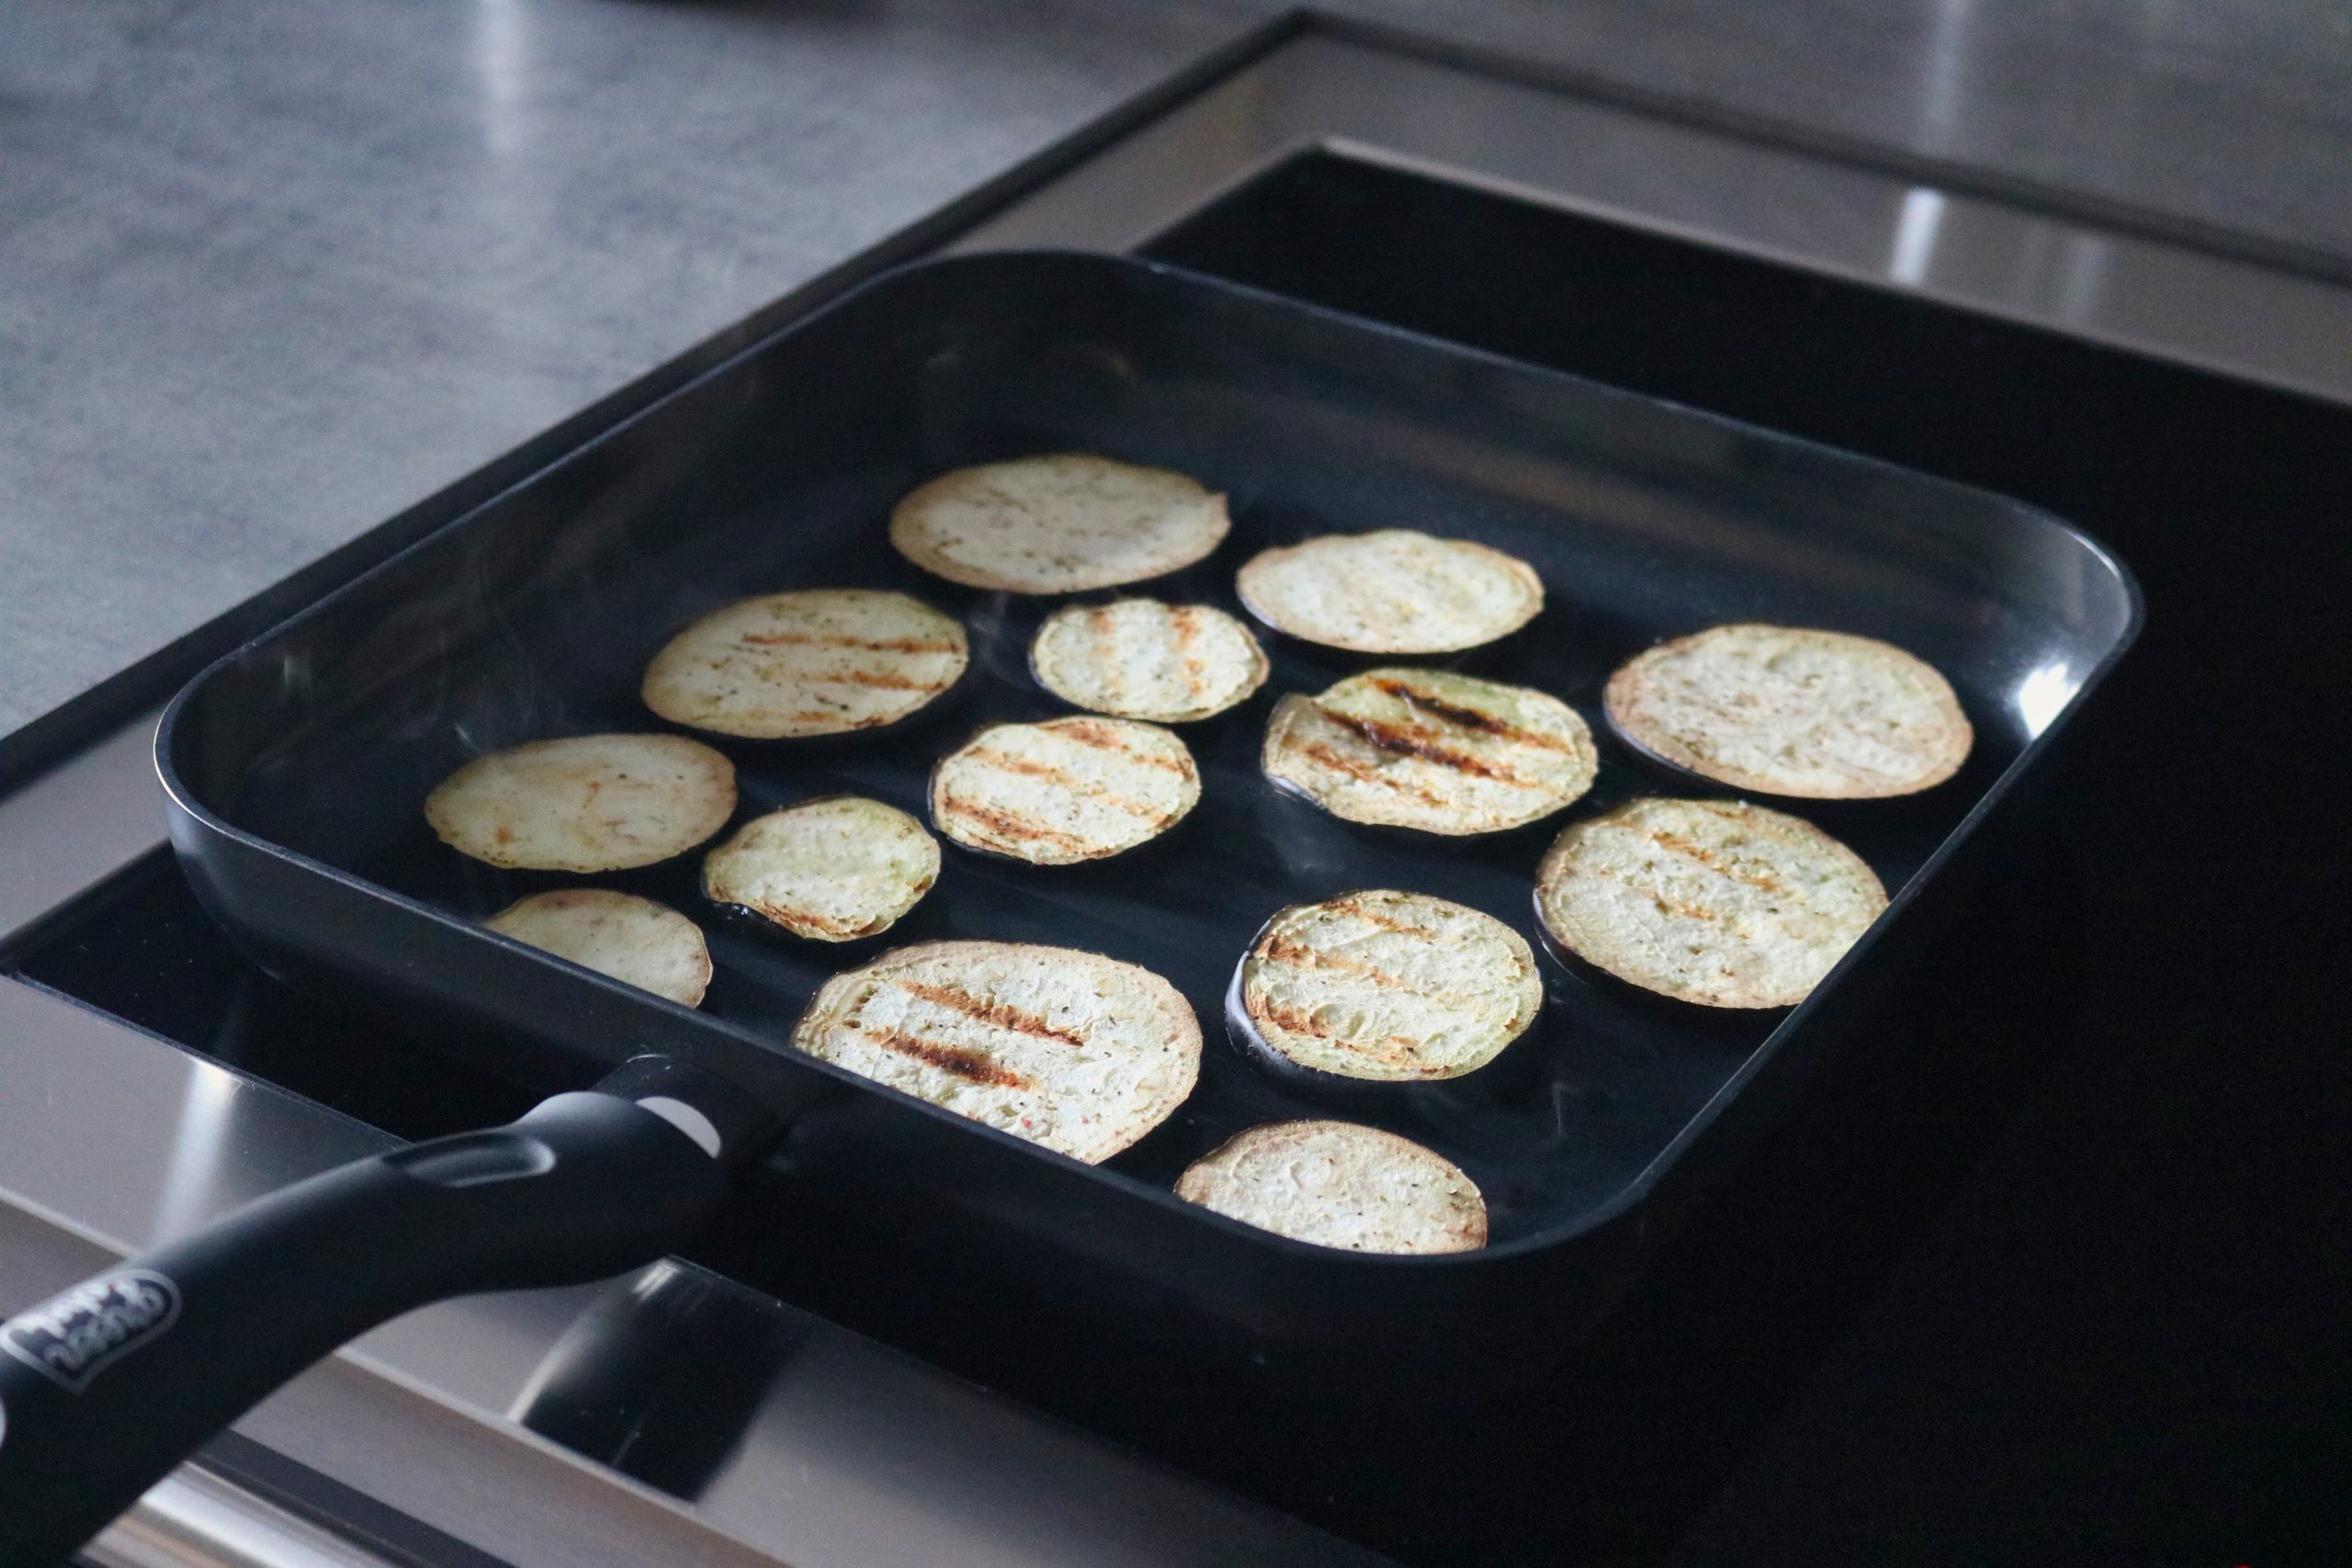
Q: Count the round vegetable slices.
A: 14